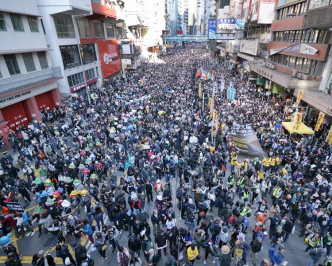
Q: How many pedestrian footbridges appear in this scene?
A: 1